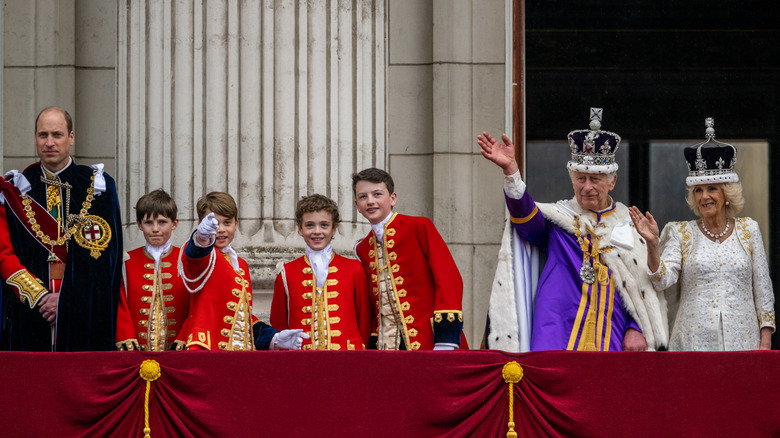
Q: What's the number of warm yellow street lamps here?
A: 0